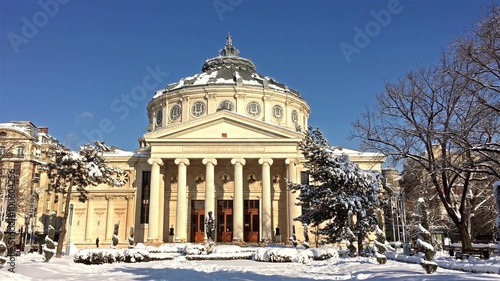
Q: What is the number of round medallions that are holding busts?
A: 5